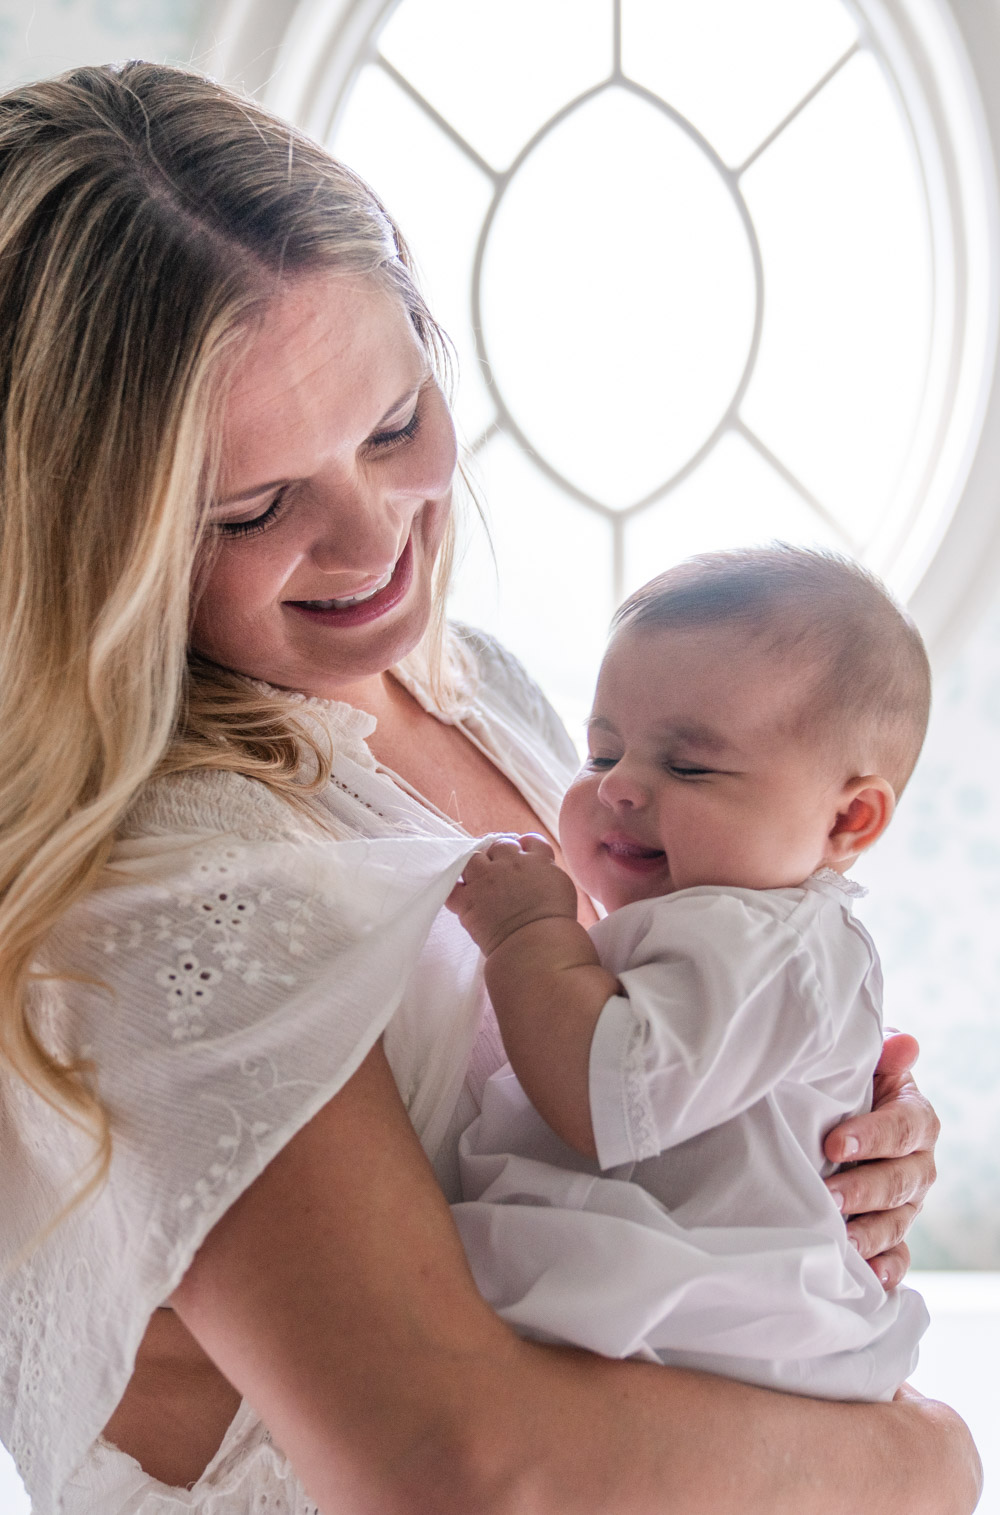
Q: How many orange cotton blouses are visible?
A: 0